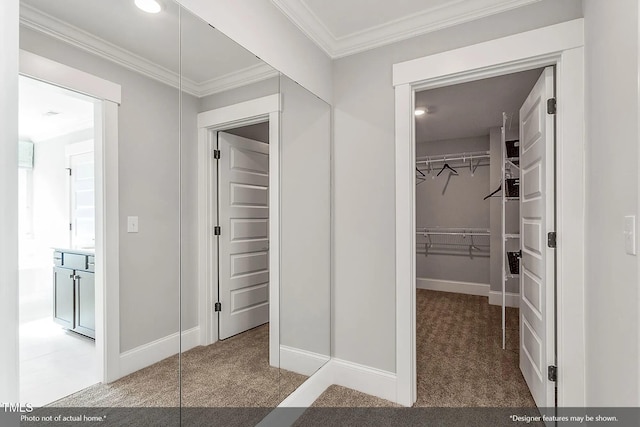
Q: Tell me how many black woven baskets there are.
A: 3